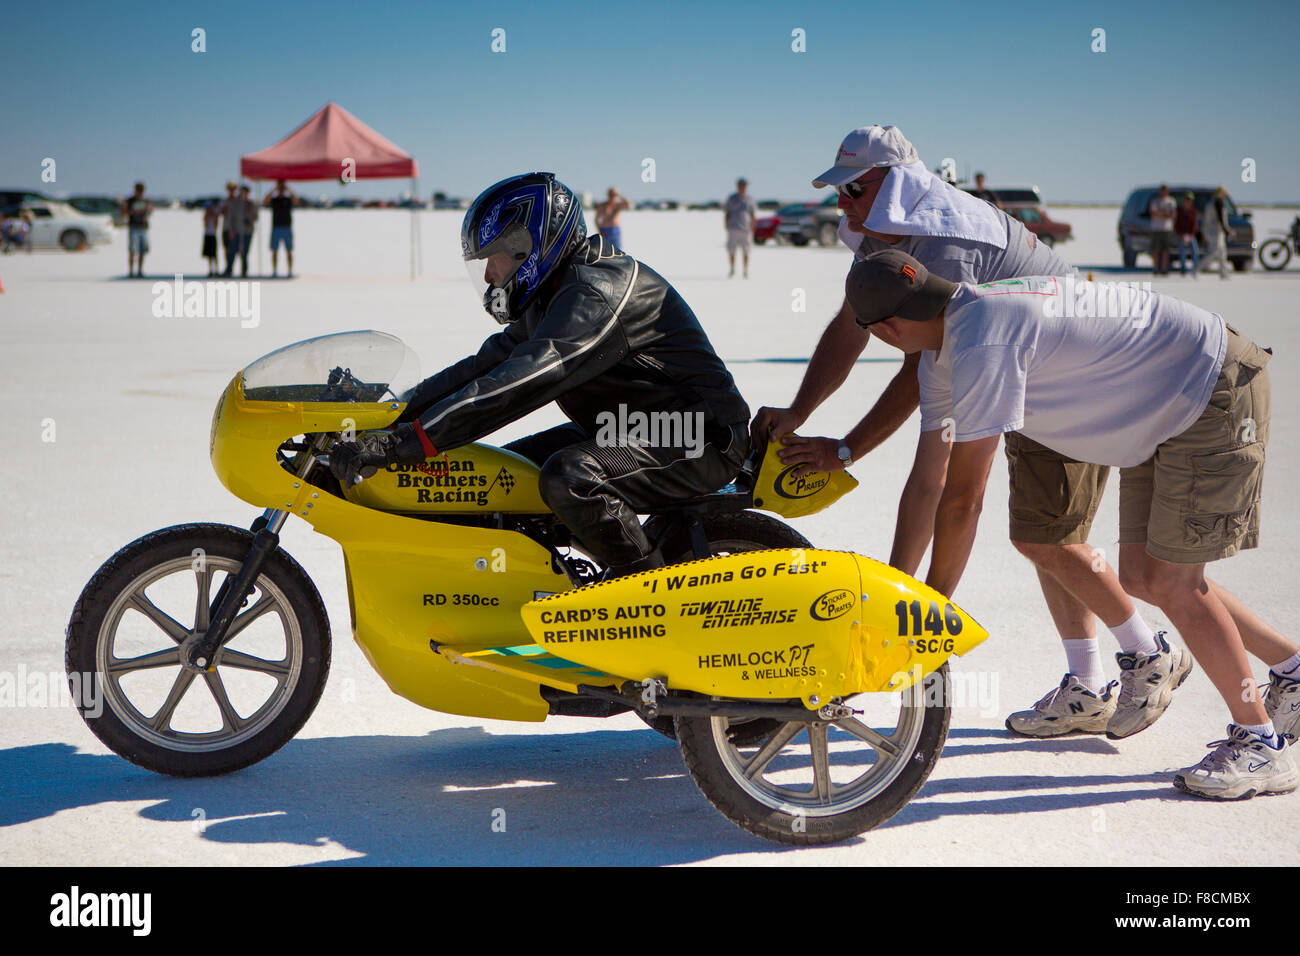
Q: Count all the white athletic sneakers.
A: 4